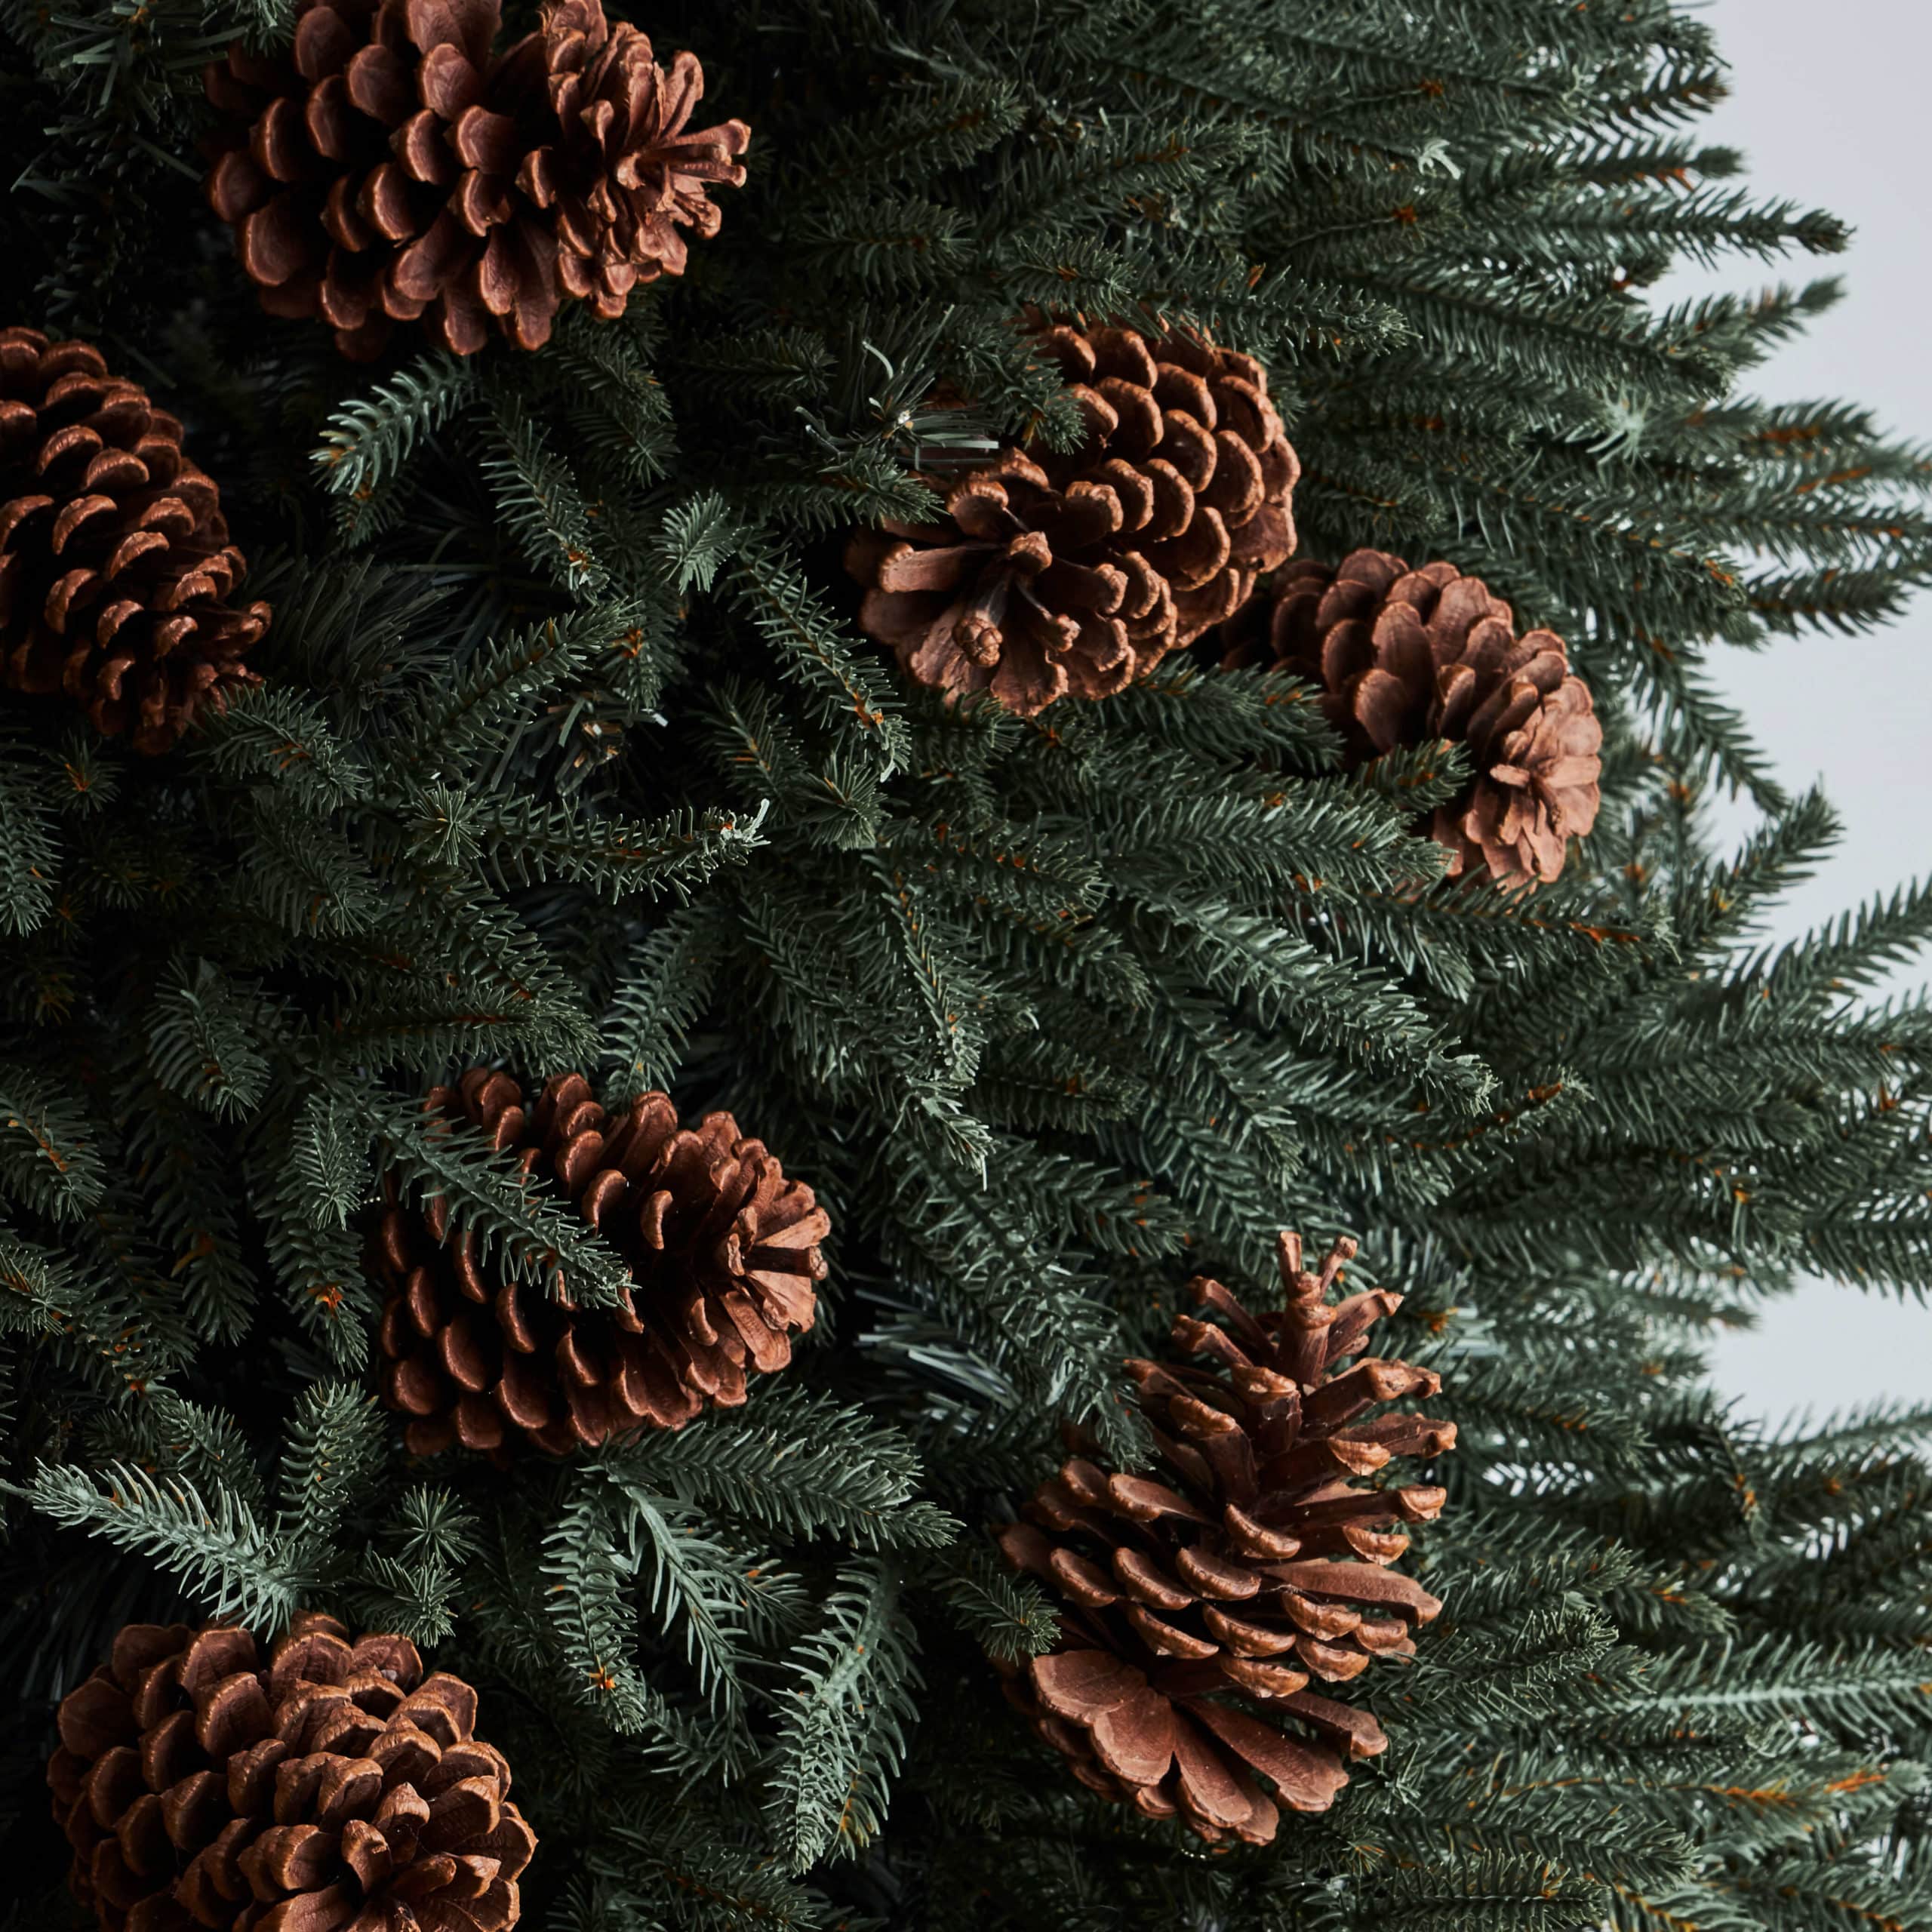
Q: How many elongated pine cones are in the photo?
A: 7